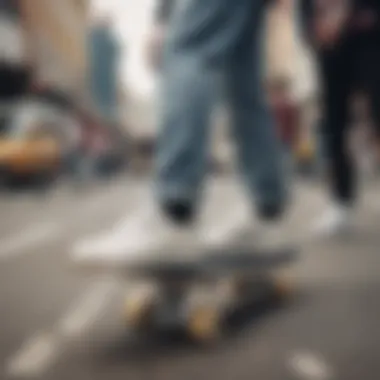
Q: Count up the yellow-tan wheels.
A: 3